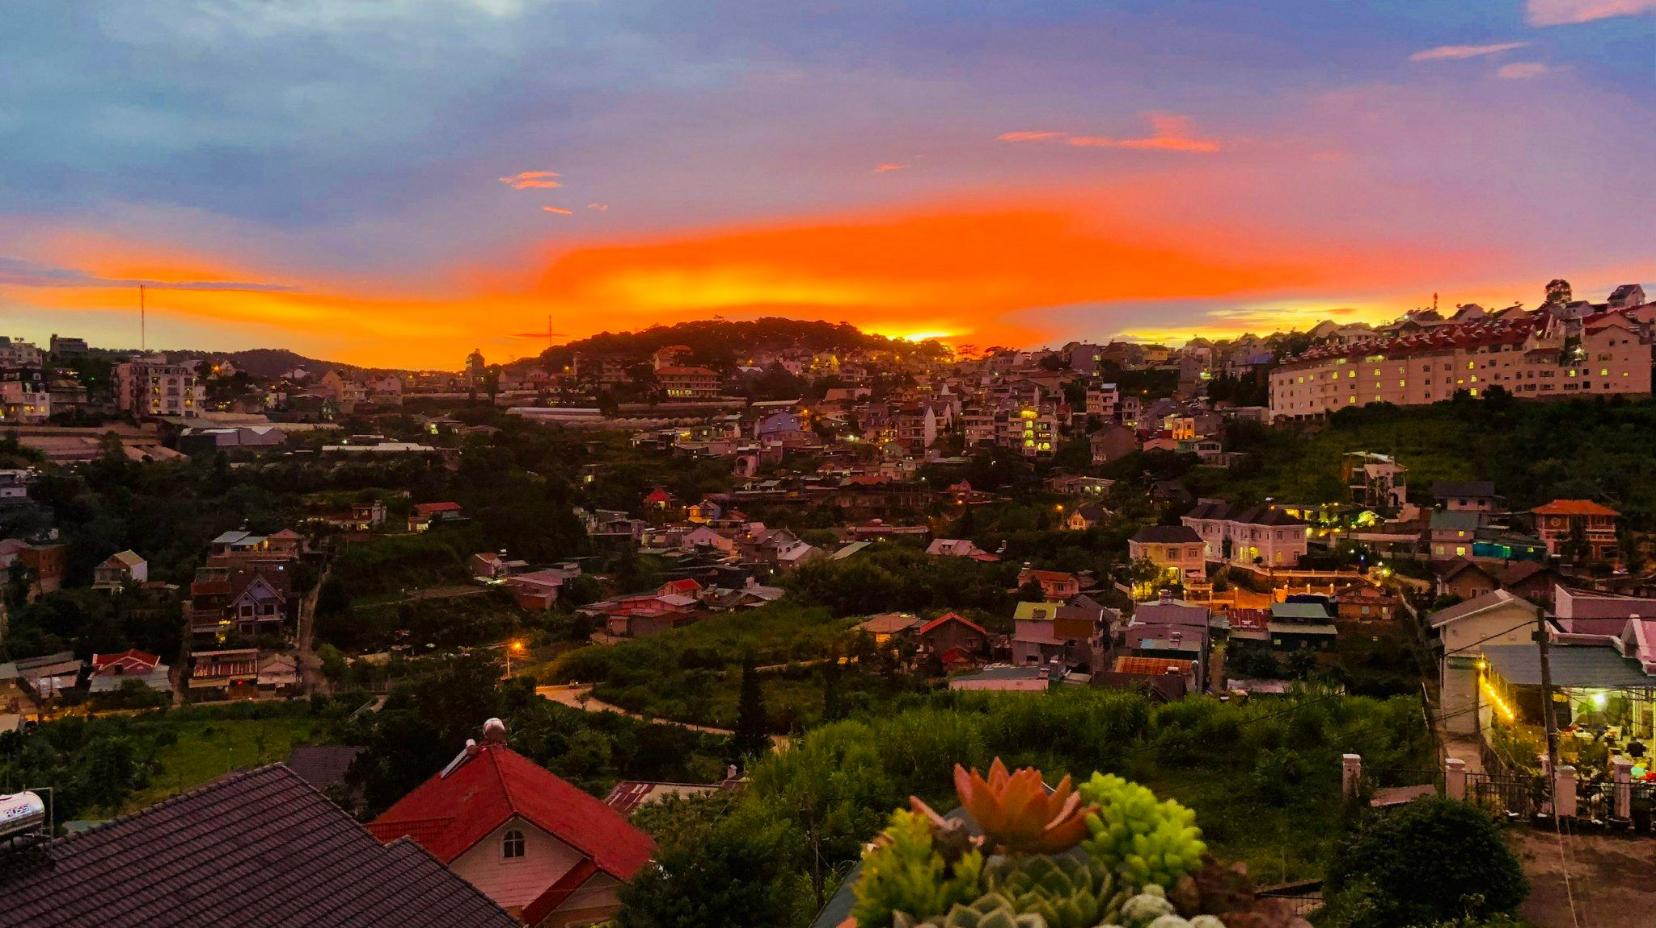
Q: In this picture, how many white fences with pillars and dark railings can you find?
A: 1